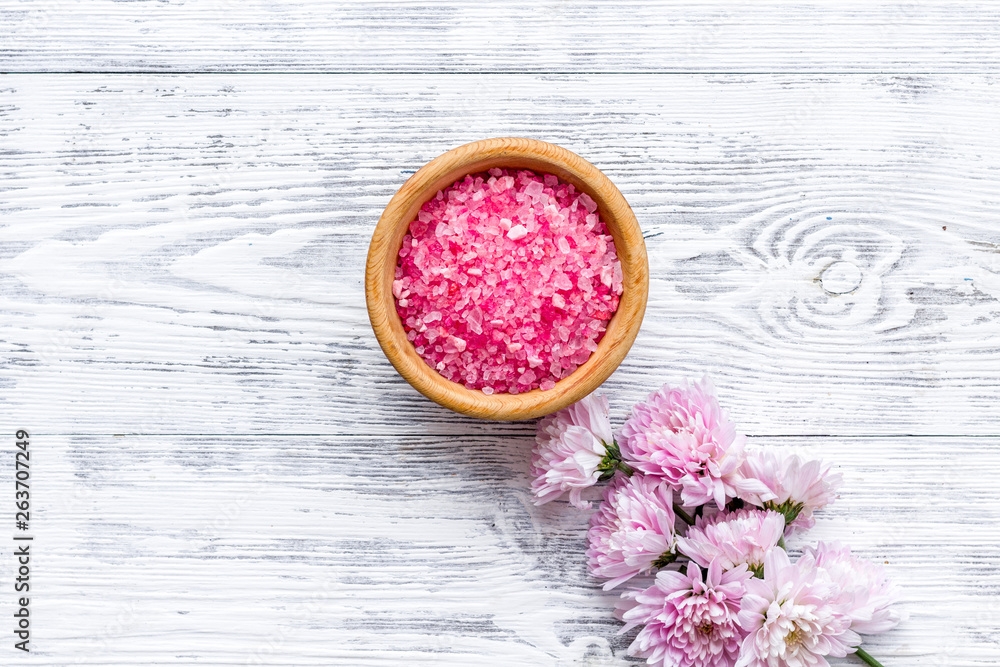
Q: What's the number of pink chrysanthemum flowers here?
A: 8